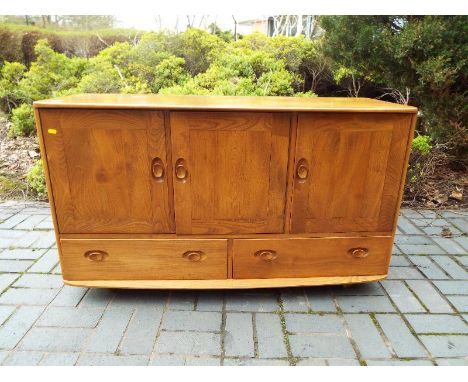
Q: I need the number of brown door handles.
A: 3